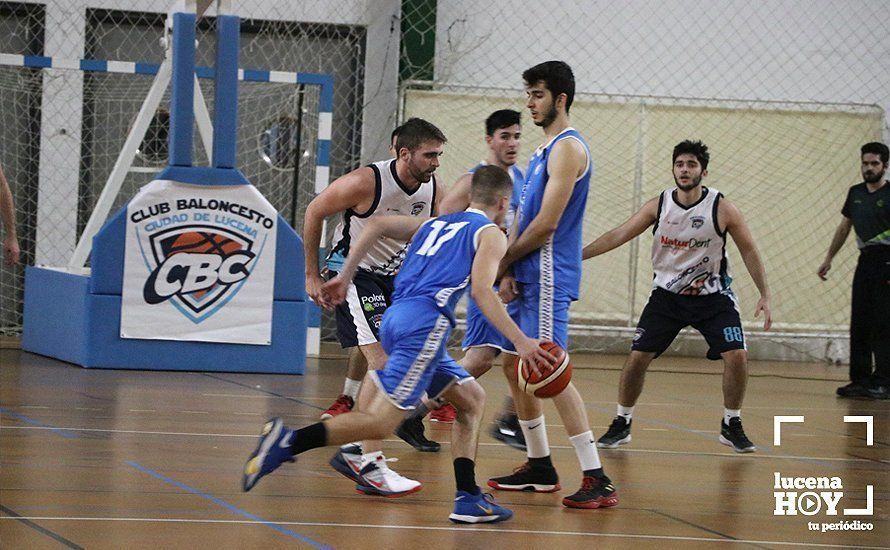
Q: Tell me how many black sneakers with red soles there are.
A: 2